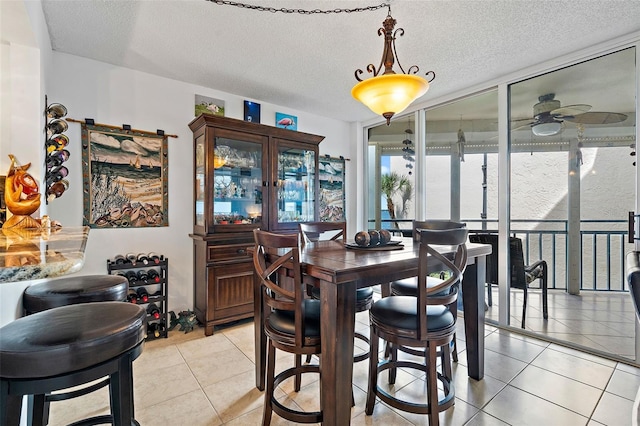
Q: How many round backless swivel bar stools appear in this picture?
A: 2